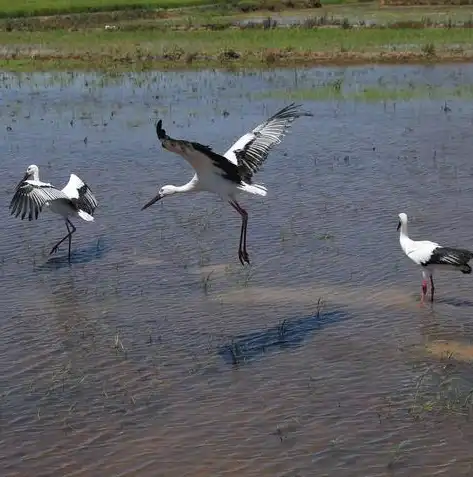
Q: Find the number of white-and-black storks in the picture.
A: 3